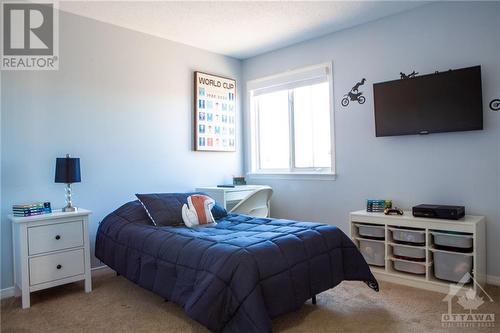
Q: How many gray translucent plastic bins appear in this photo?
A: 7